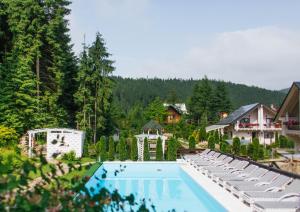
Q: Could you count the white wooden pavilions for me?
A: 2